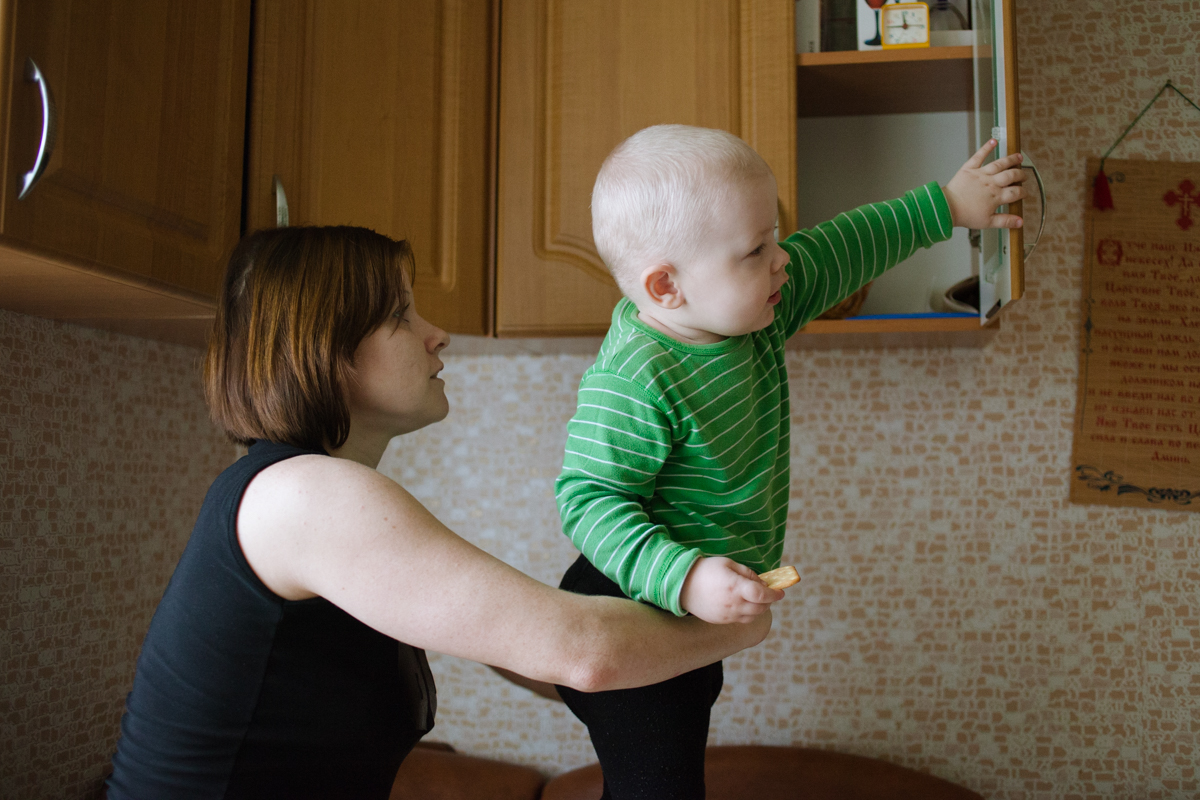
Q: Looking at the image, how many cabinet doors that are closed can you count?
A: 3